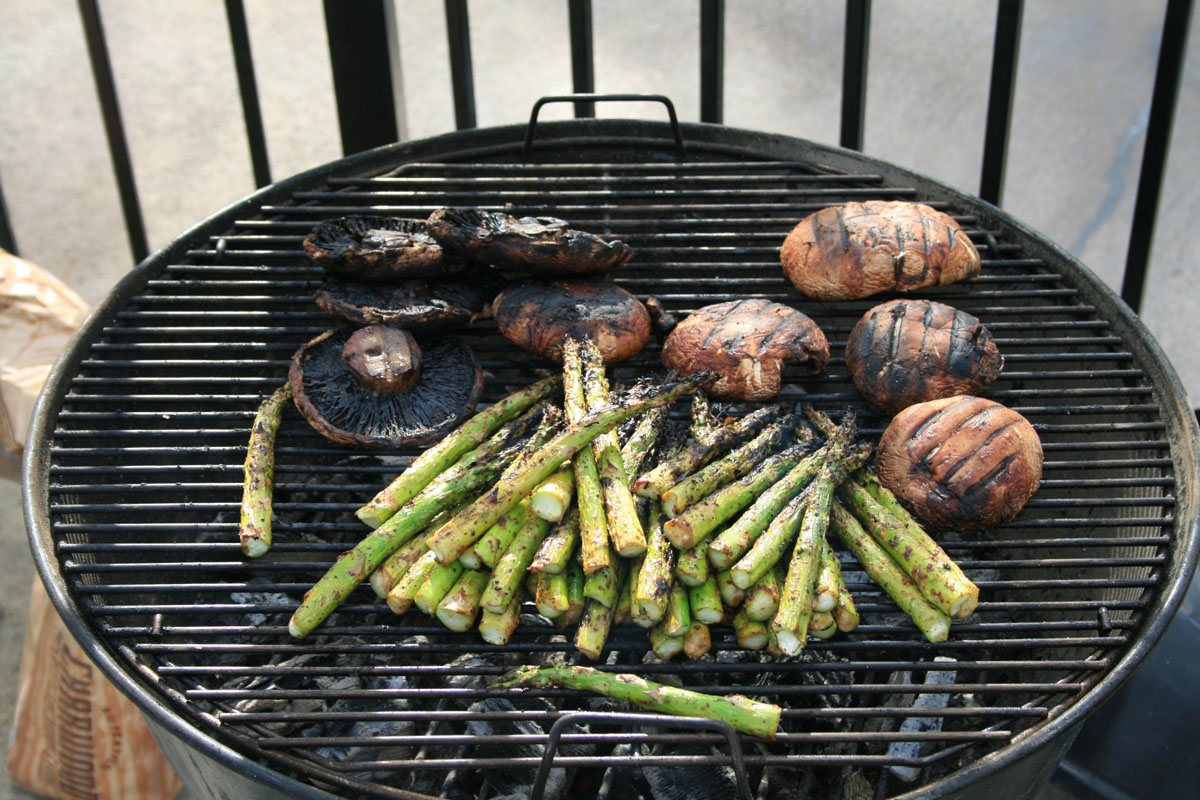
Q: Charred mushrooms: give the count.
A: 9